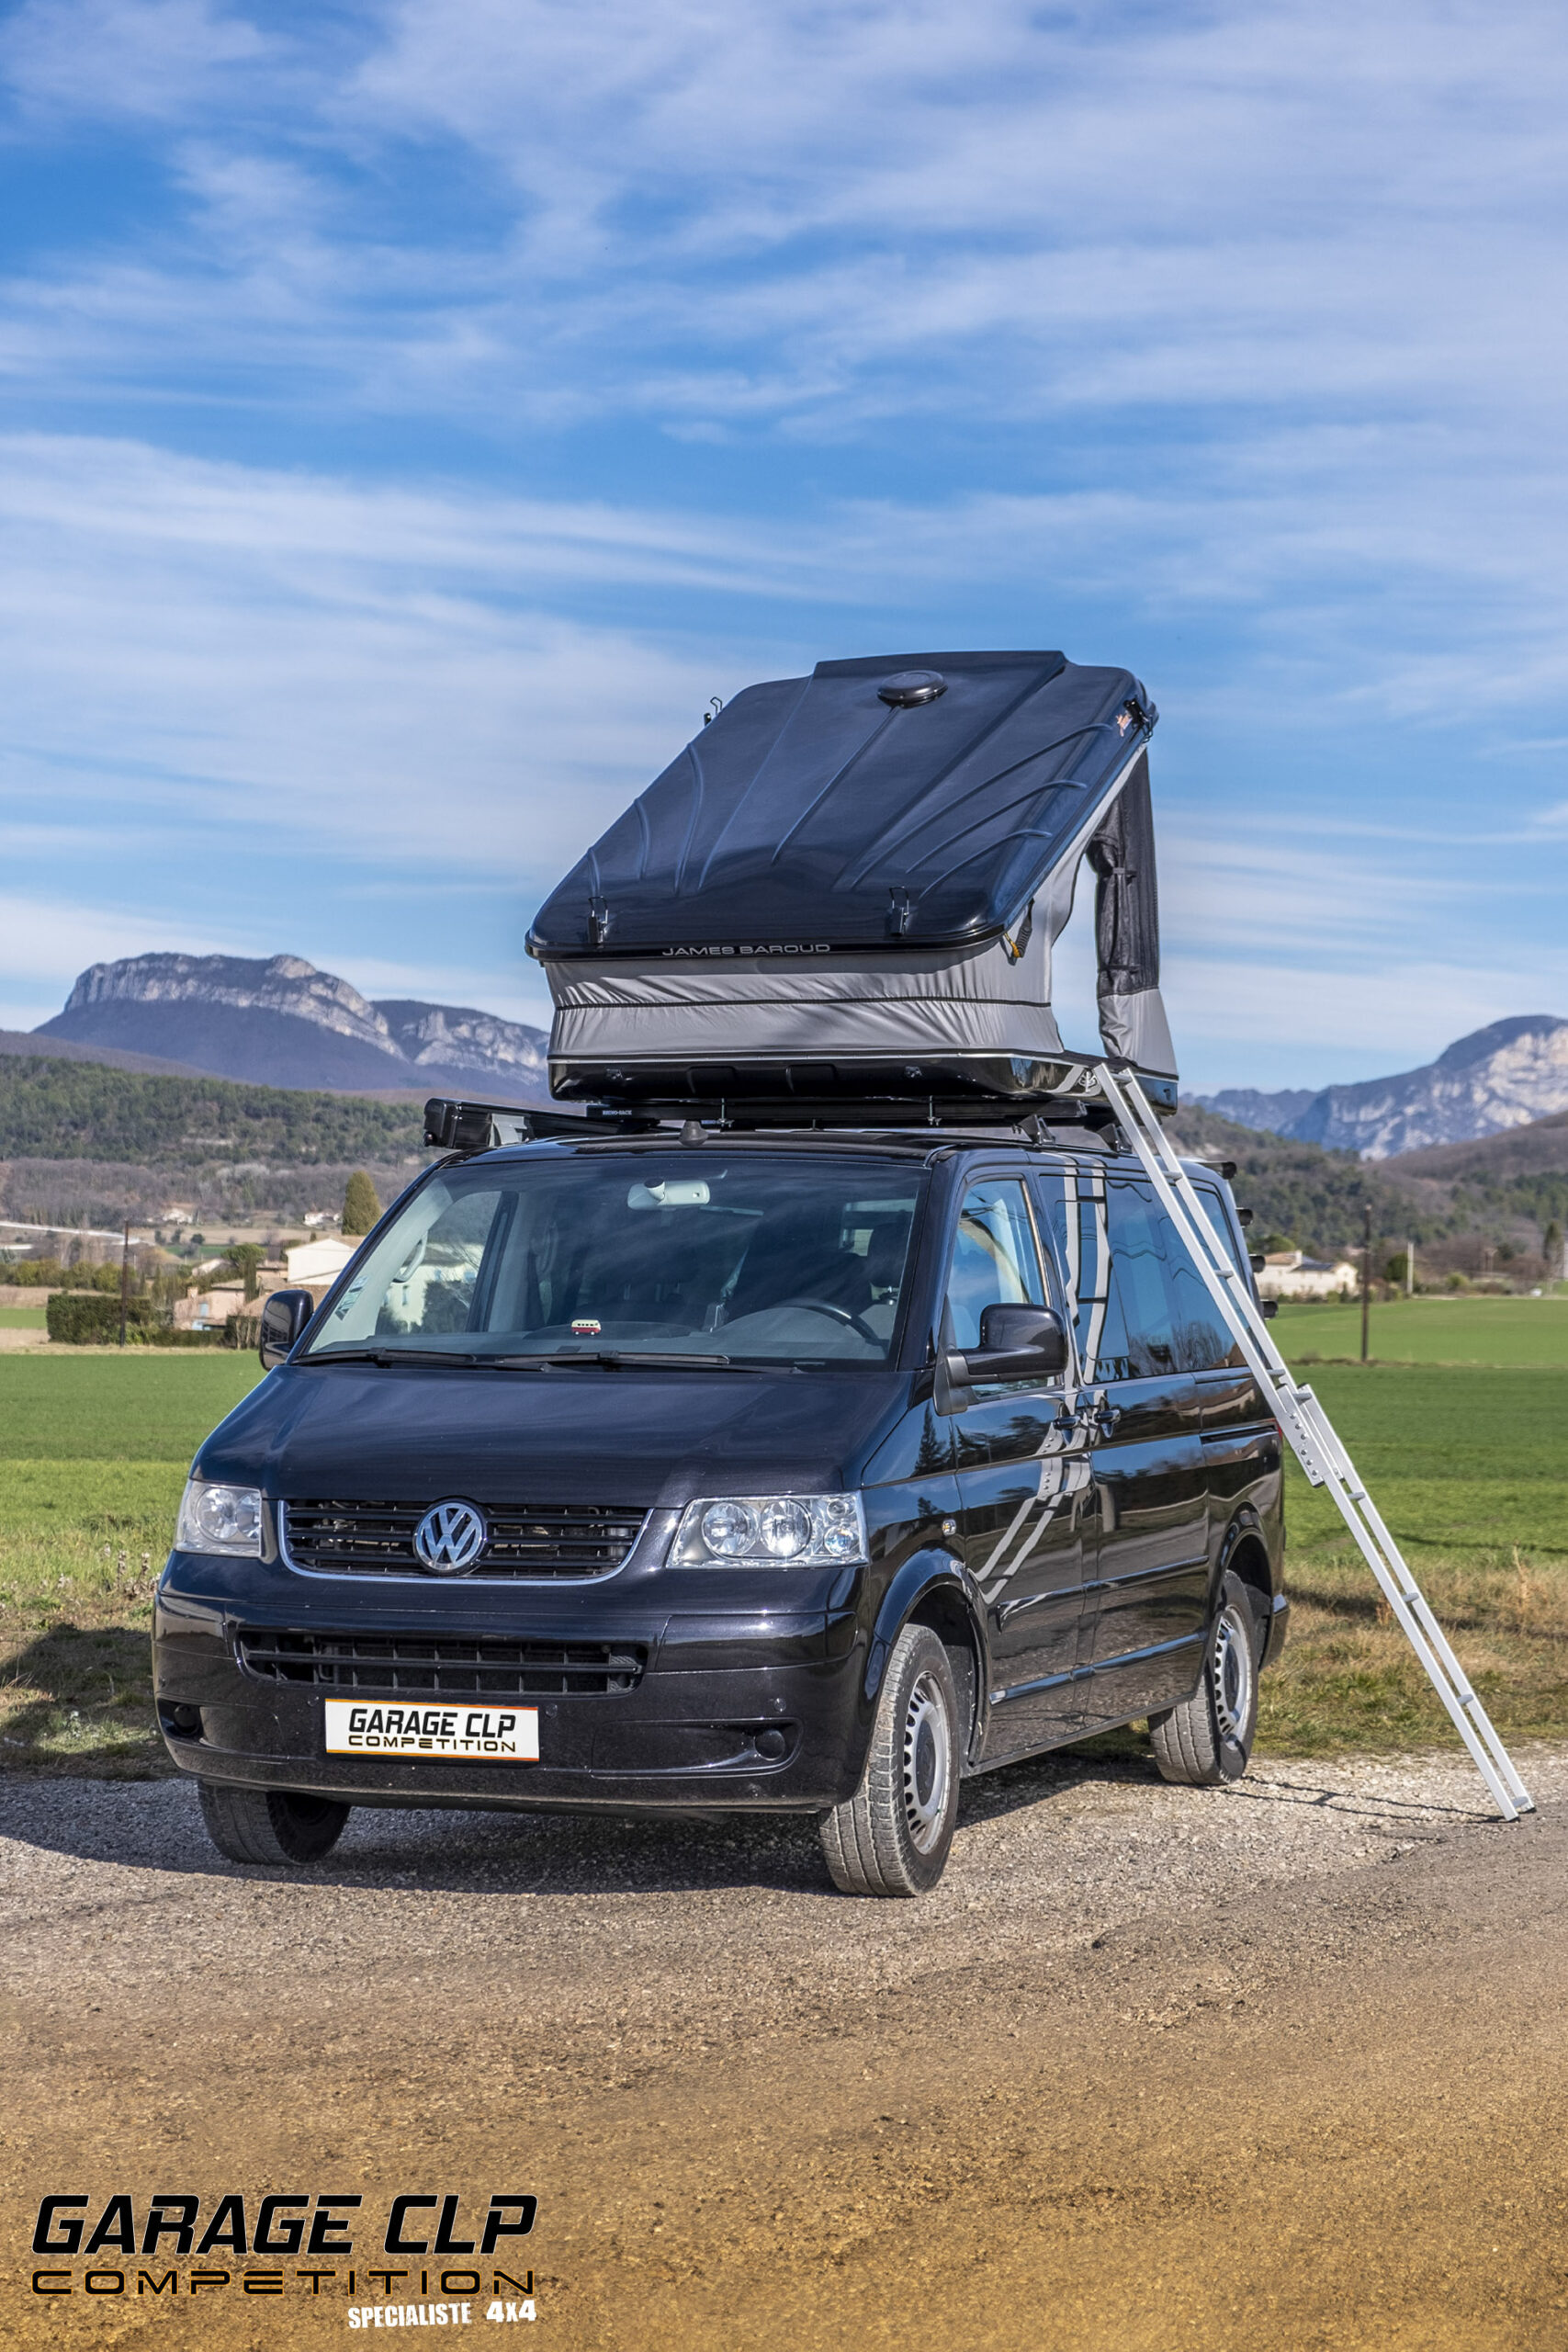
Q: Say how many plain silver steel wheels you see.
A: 2